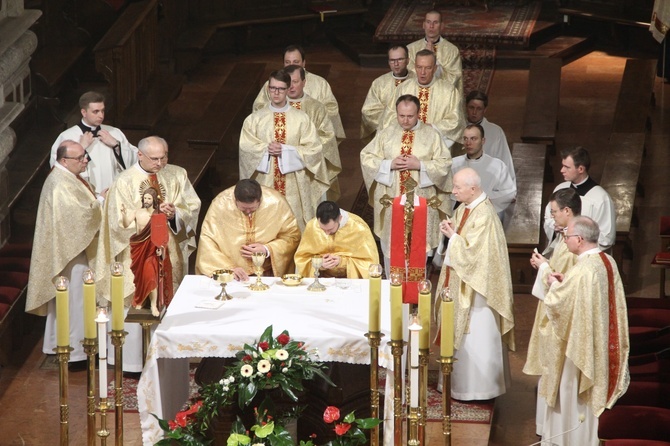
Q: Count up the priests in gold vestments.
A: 2